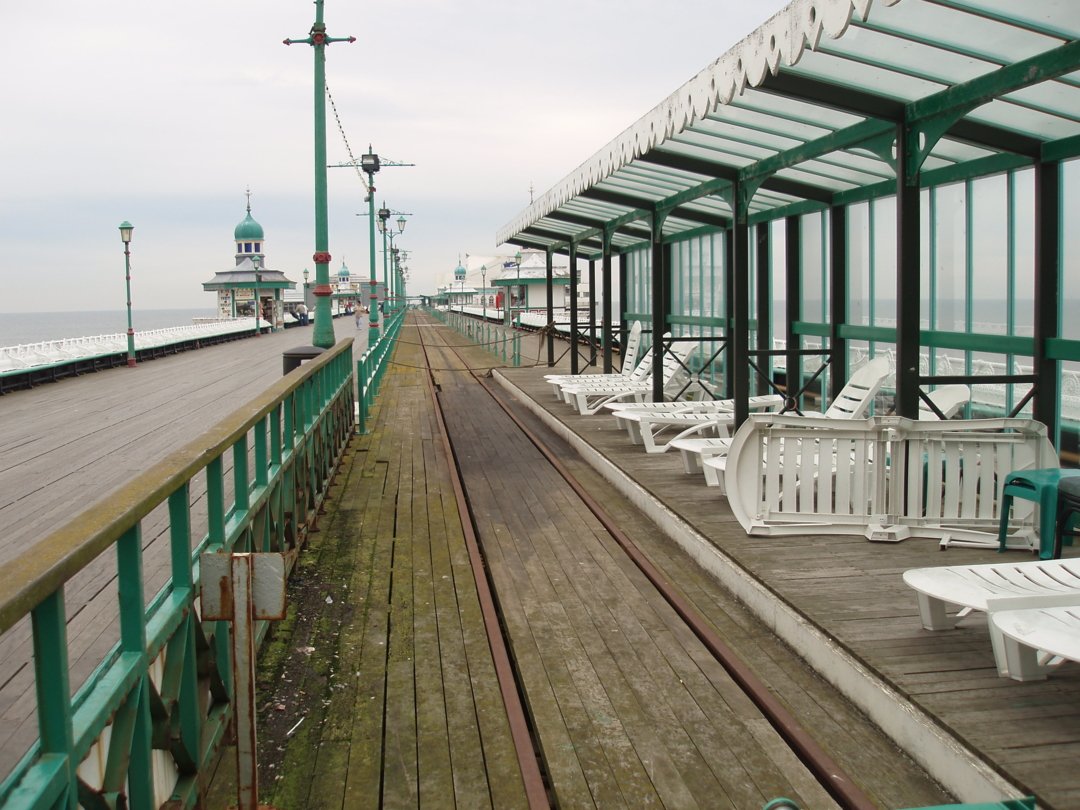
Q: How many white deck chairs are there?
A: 11